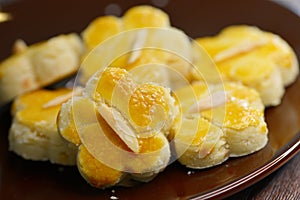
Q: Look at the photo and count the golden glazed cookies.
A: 6